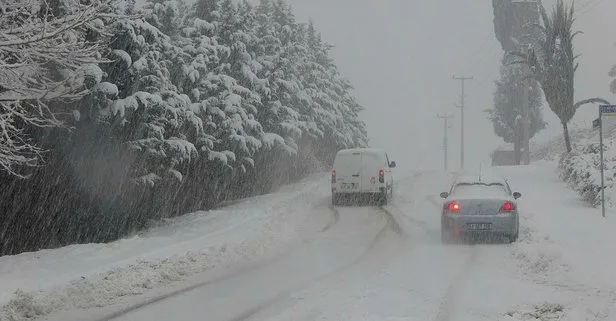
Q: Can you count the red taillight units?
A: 4